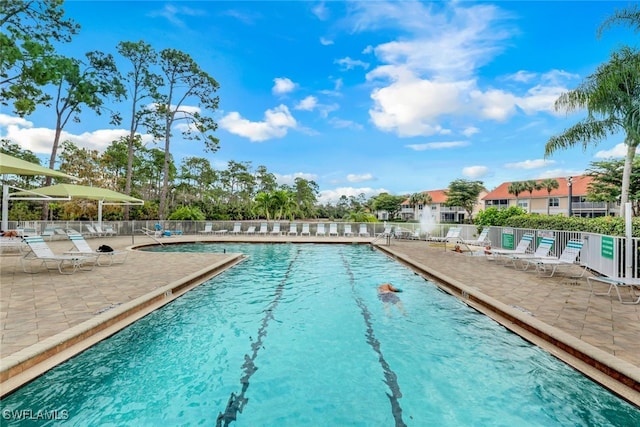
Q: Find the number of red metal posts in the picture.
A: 0